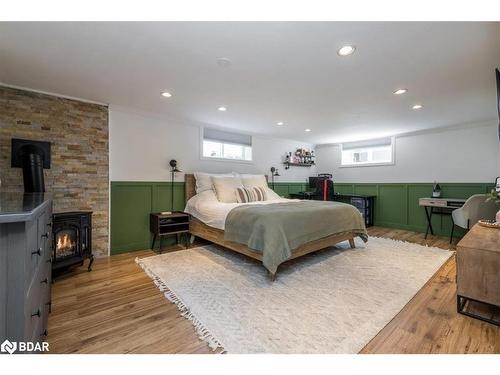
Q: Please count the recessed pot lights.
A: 7